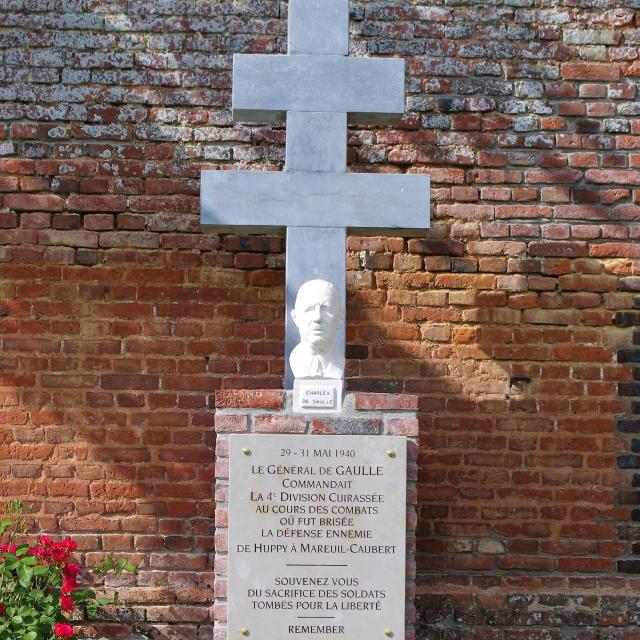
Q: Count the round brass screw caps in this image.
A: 4